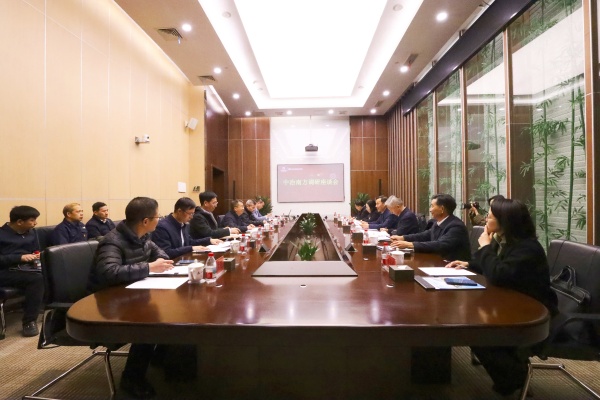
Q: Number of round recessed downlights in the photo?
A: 10